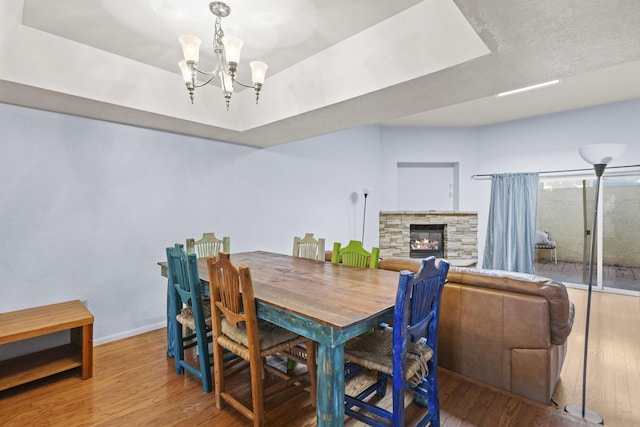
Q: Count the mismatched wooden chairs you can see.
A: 6